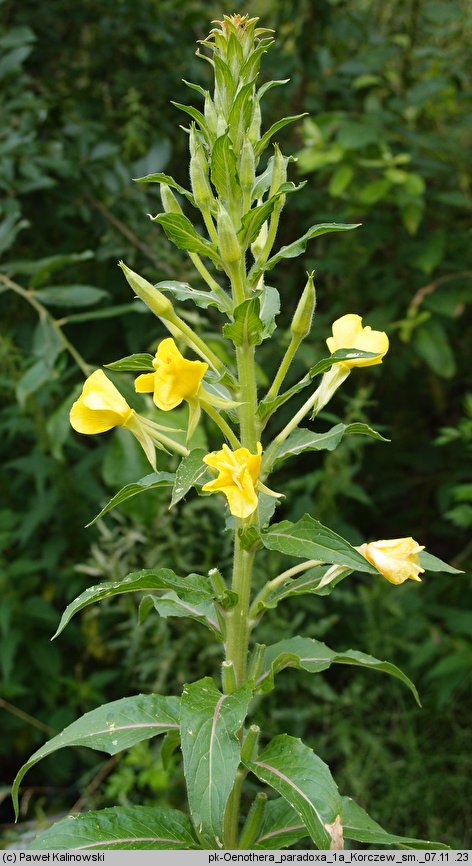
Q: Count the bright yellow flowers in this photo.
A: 5